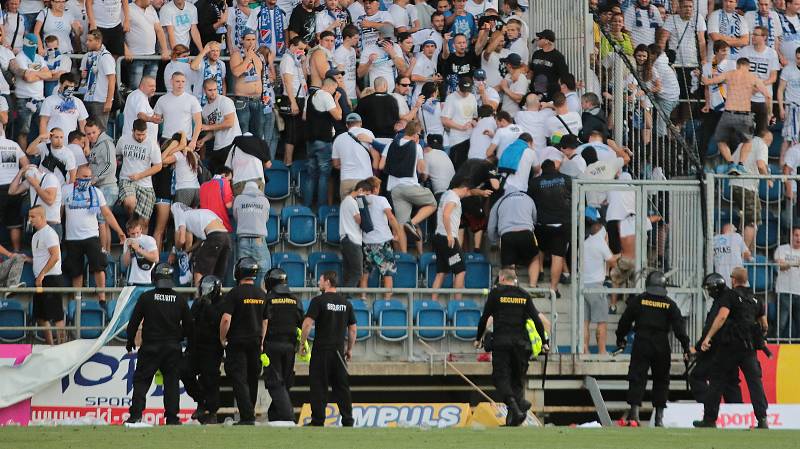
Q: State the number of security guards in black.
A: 9